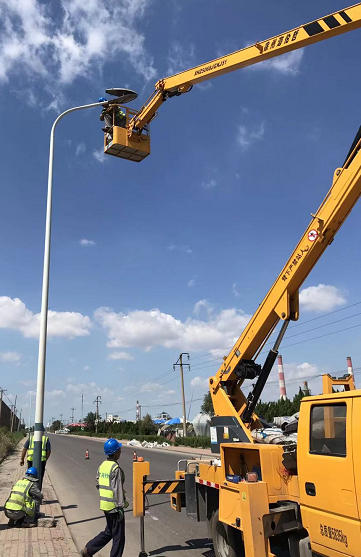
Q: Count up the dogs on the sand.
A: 0